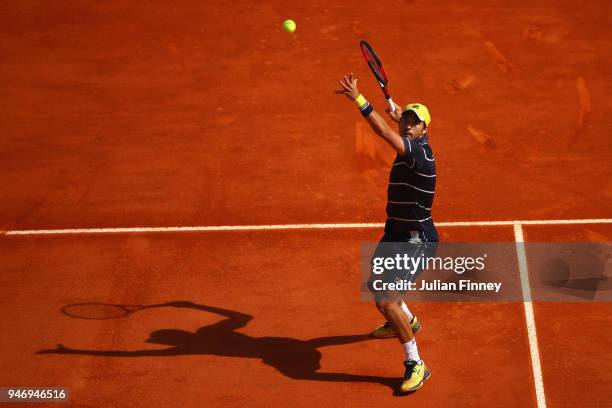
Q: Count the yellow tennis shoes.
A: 2